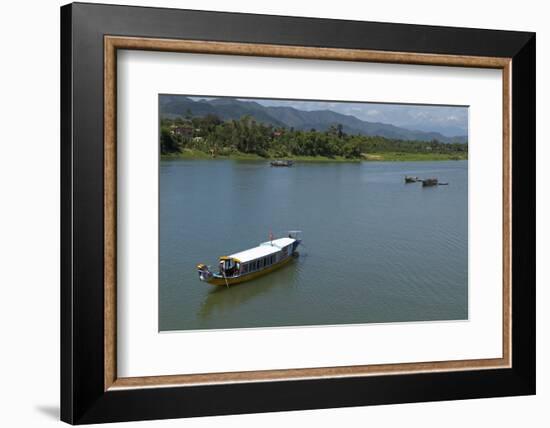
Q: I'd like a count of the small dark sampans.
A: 3